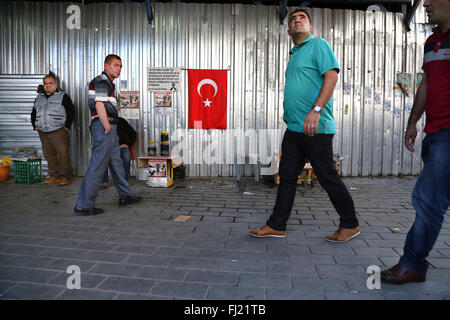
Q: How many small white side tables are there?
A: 1